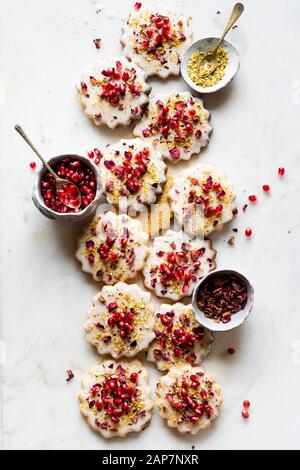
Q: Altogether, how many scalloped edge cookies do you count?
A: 11